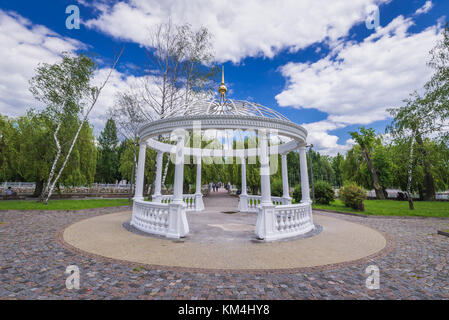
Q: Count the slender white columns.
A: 8